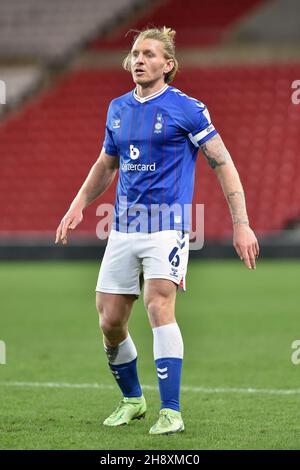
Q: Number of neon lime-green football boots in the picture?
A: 2